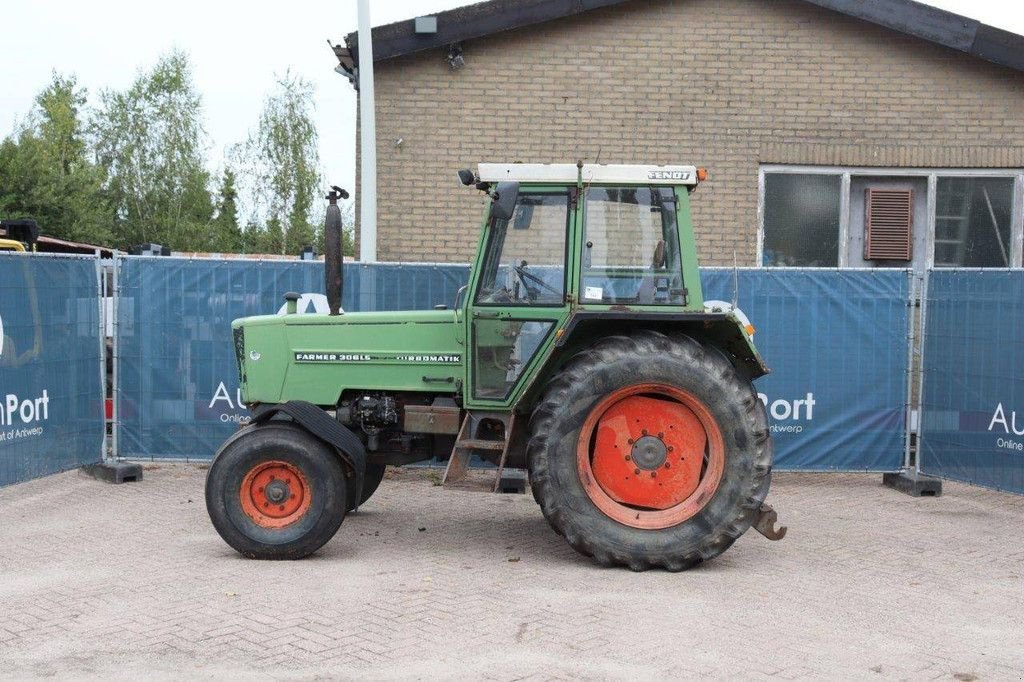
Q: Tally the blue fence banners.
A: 4